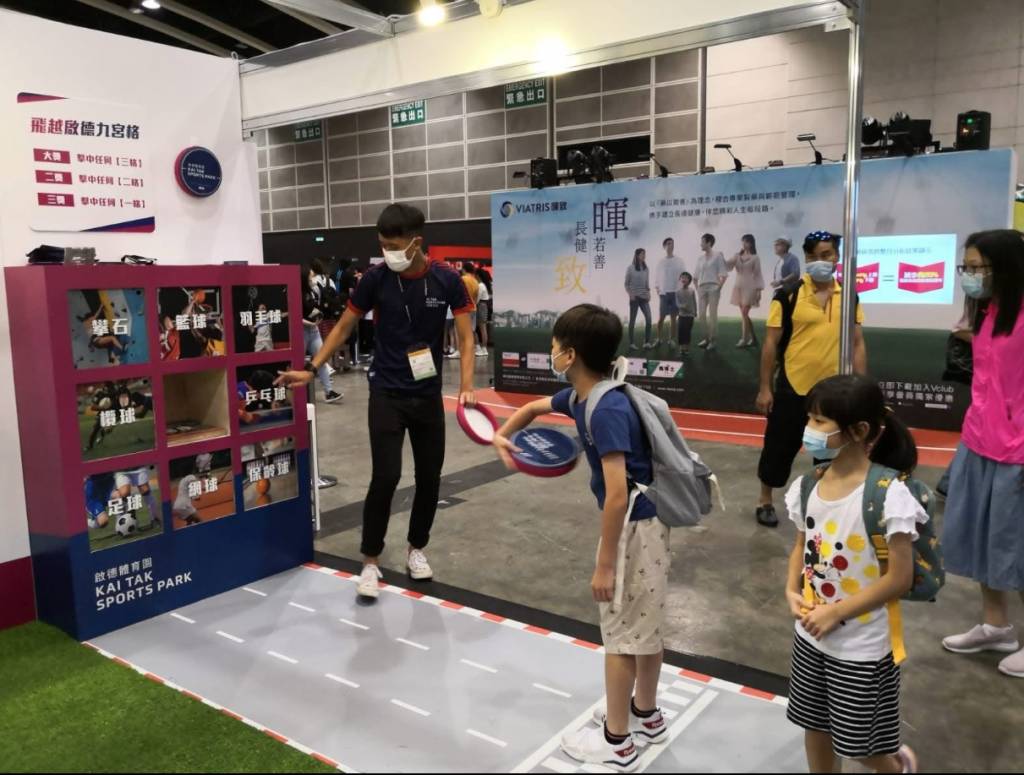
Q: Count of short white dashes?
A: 12